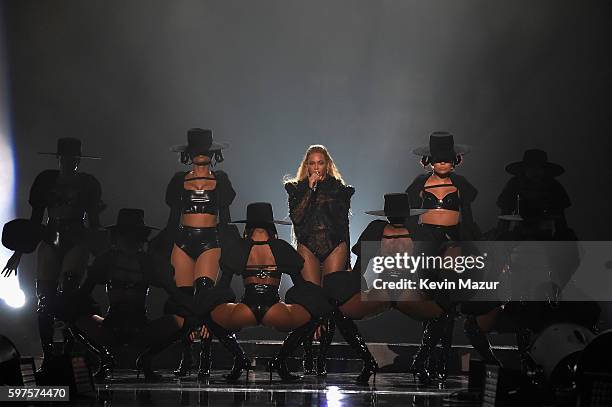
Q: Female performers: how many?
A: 9